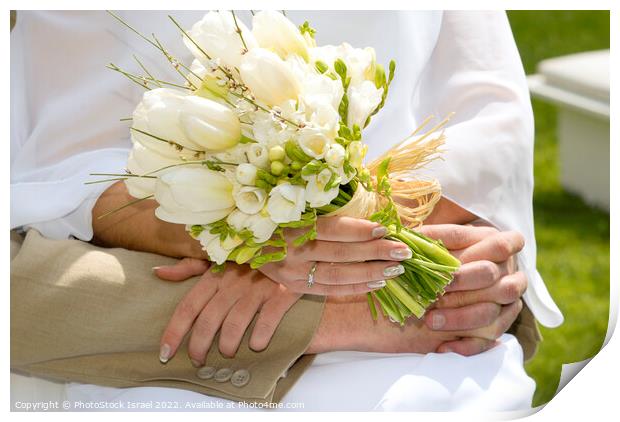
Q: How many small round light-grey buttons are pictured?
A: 3